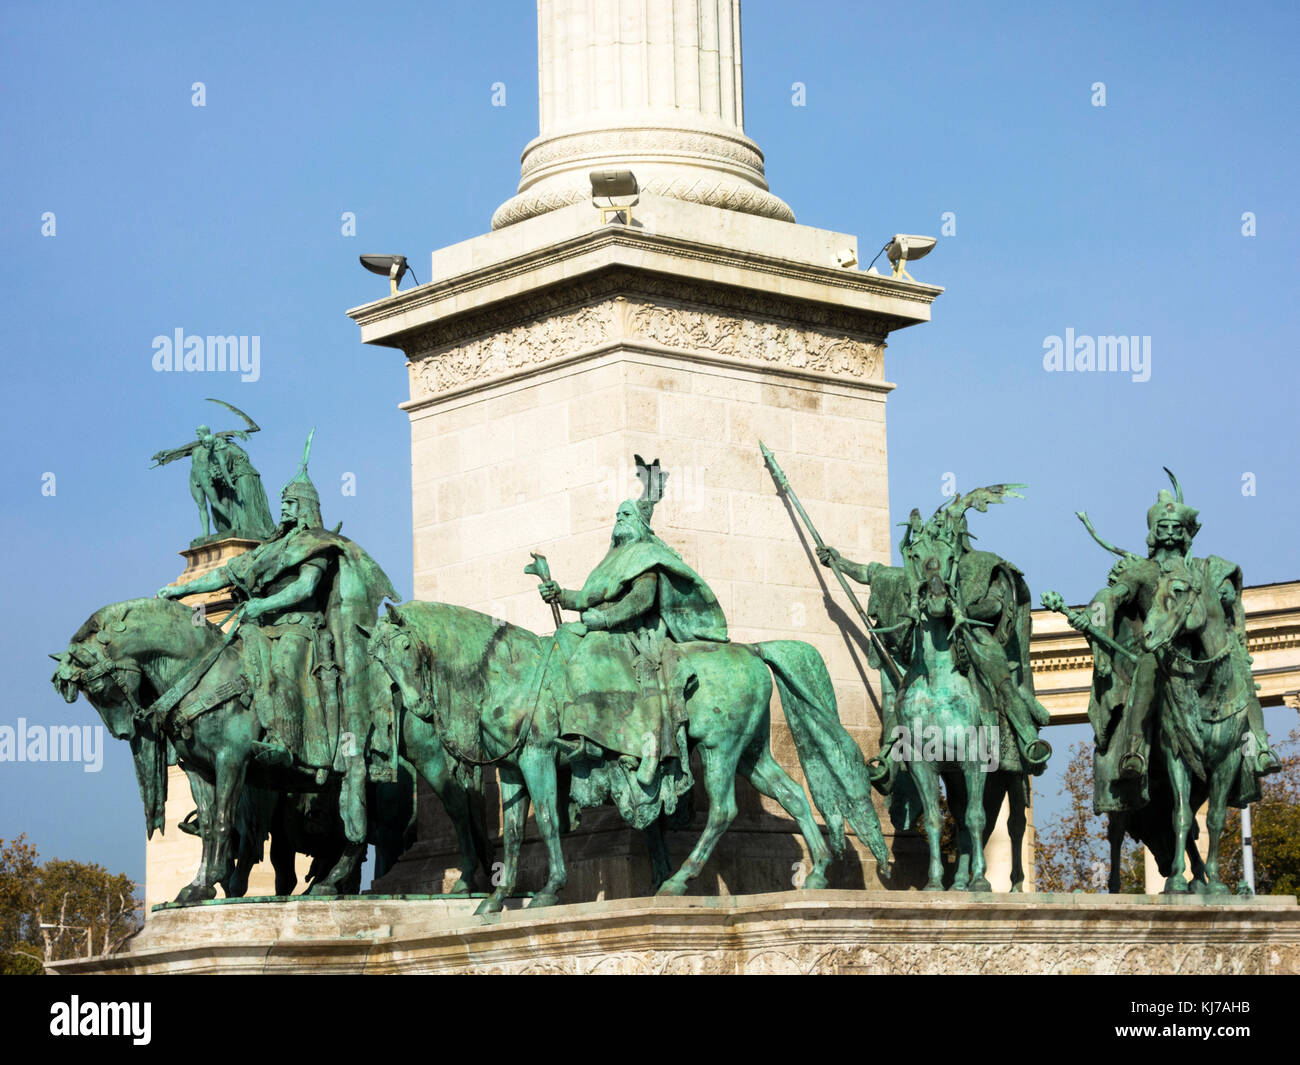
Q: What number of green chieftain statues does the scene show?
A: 4